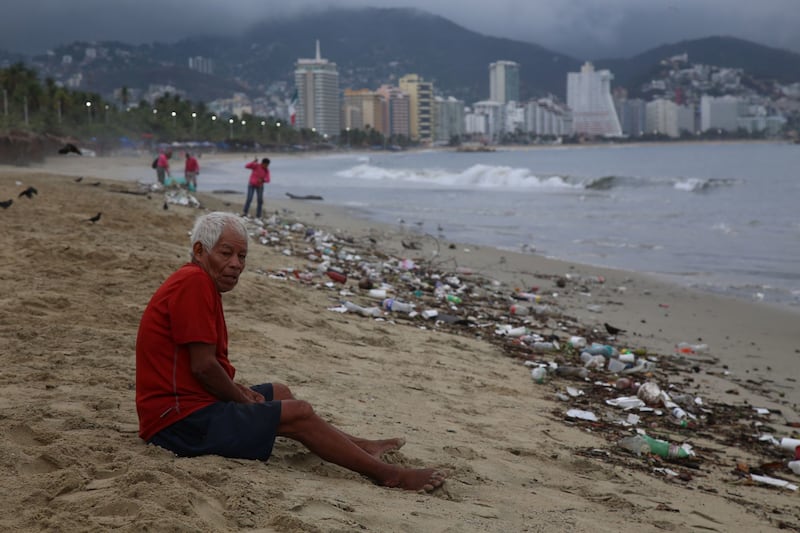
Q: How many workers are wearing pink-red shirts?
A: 3